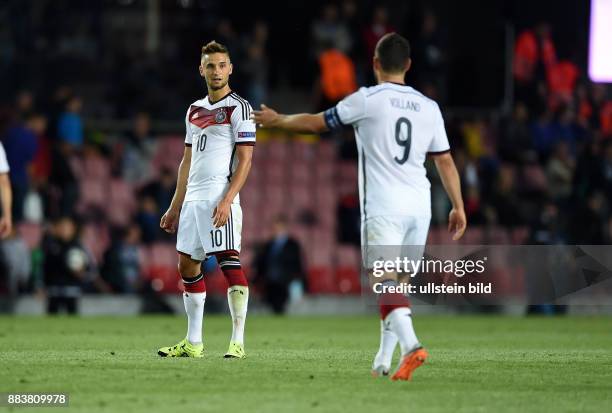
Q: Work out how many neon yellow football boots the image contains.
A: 2